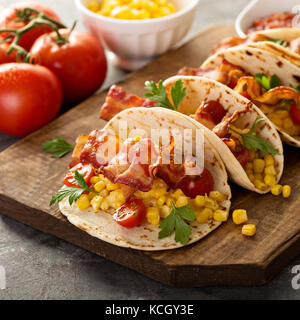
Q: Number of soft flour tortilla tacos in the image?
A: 4